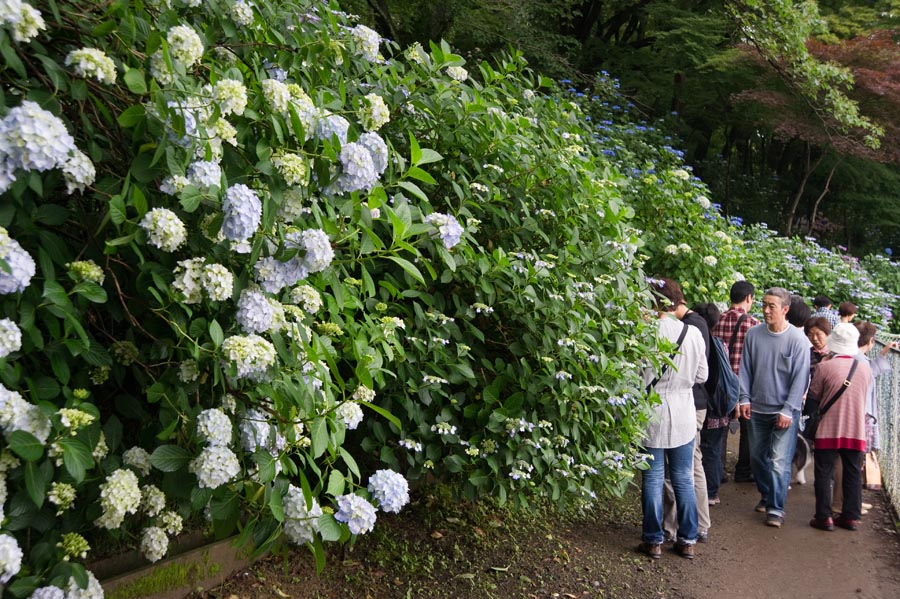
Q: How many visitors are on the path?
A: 11